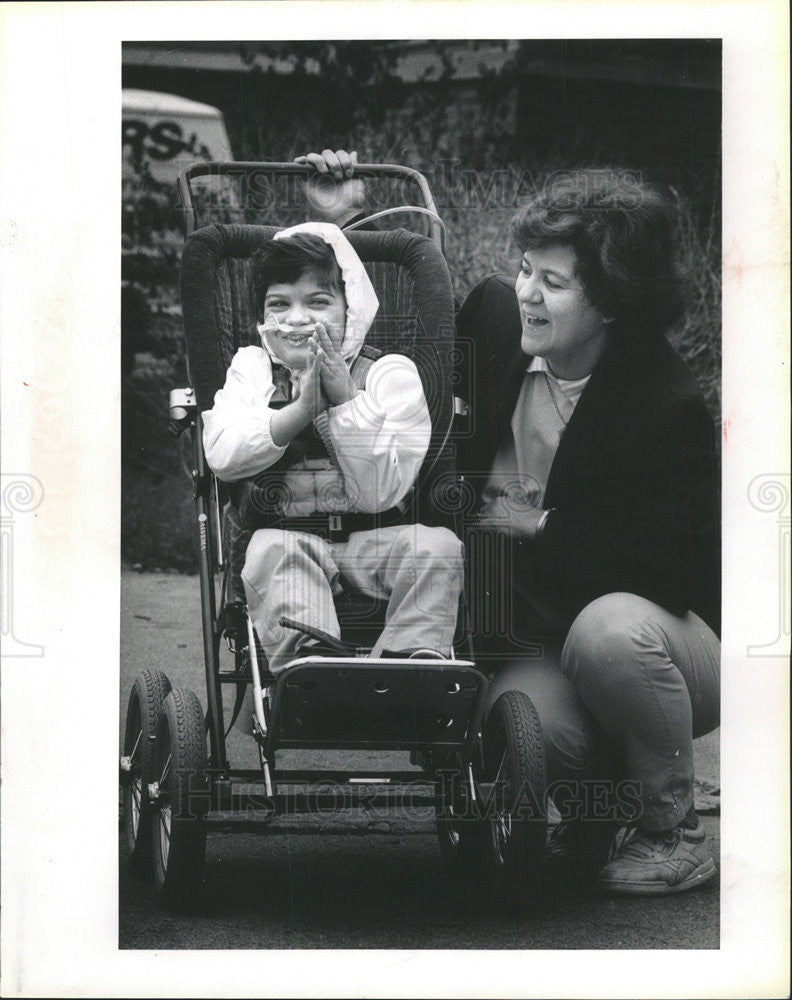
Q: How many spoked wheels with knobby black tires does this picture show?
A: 4